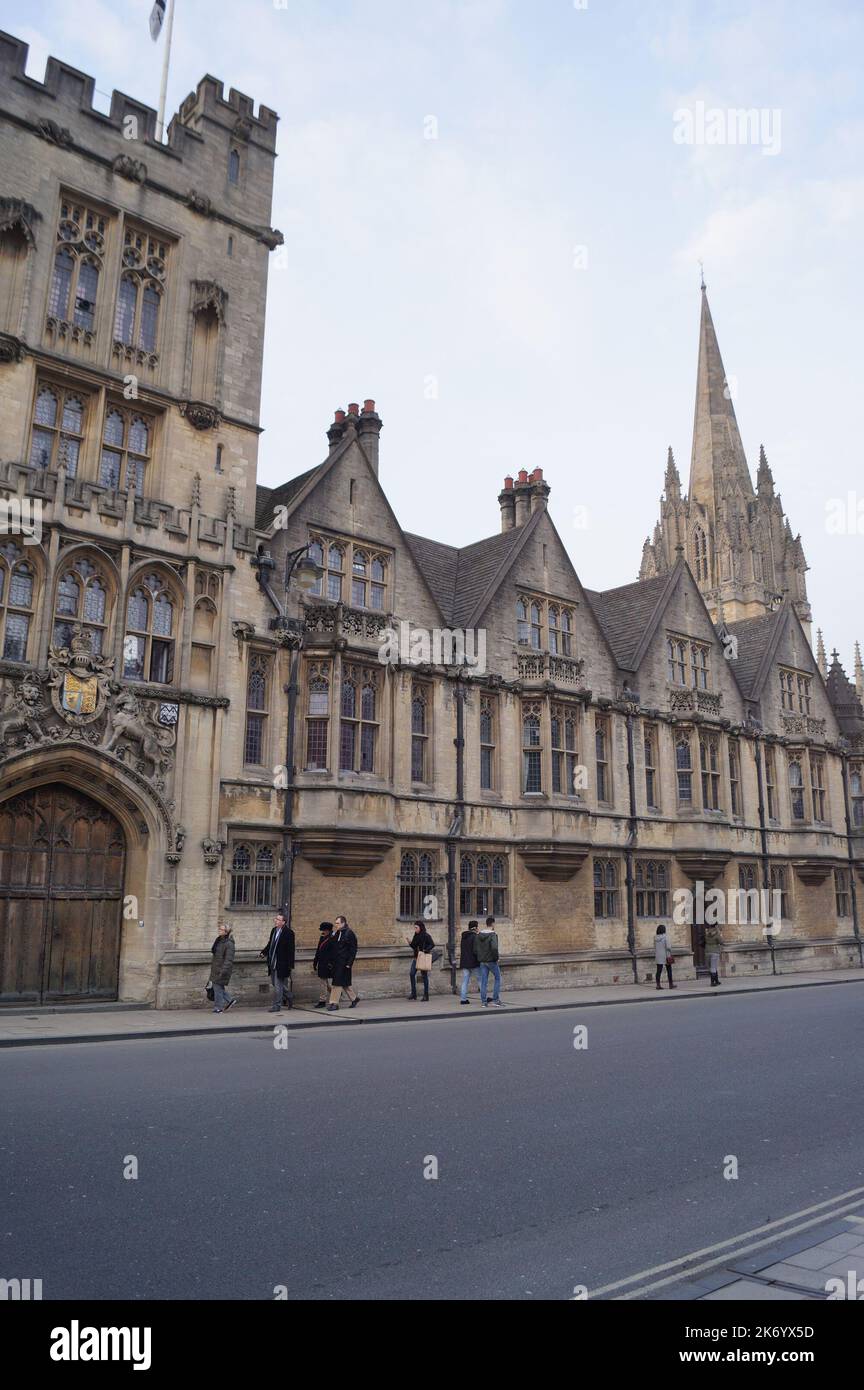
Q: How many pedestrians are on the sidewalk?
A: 9